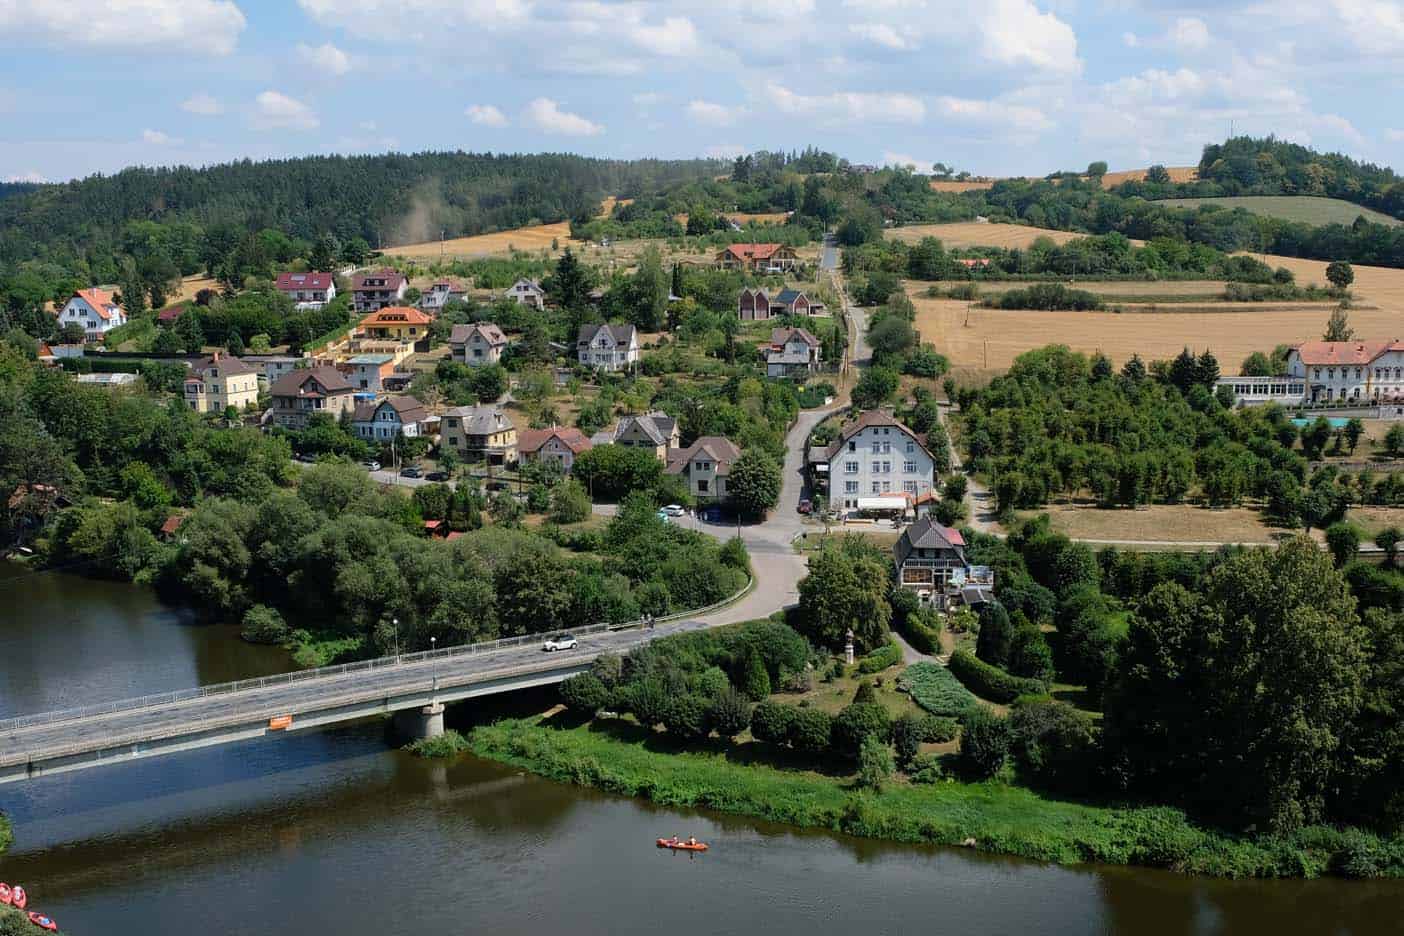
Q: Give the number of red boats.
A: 4